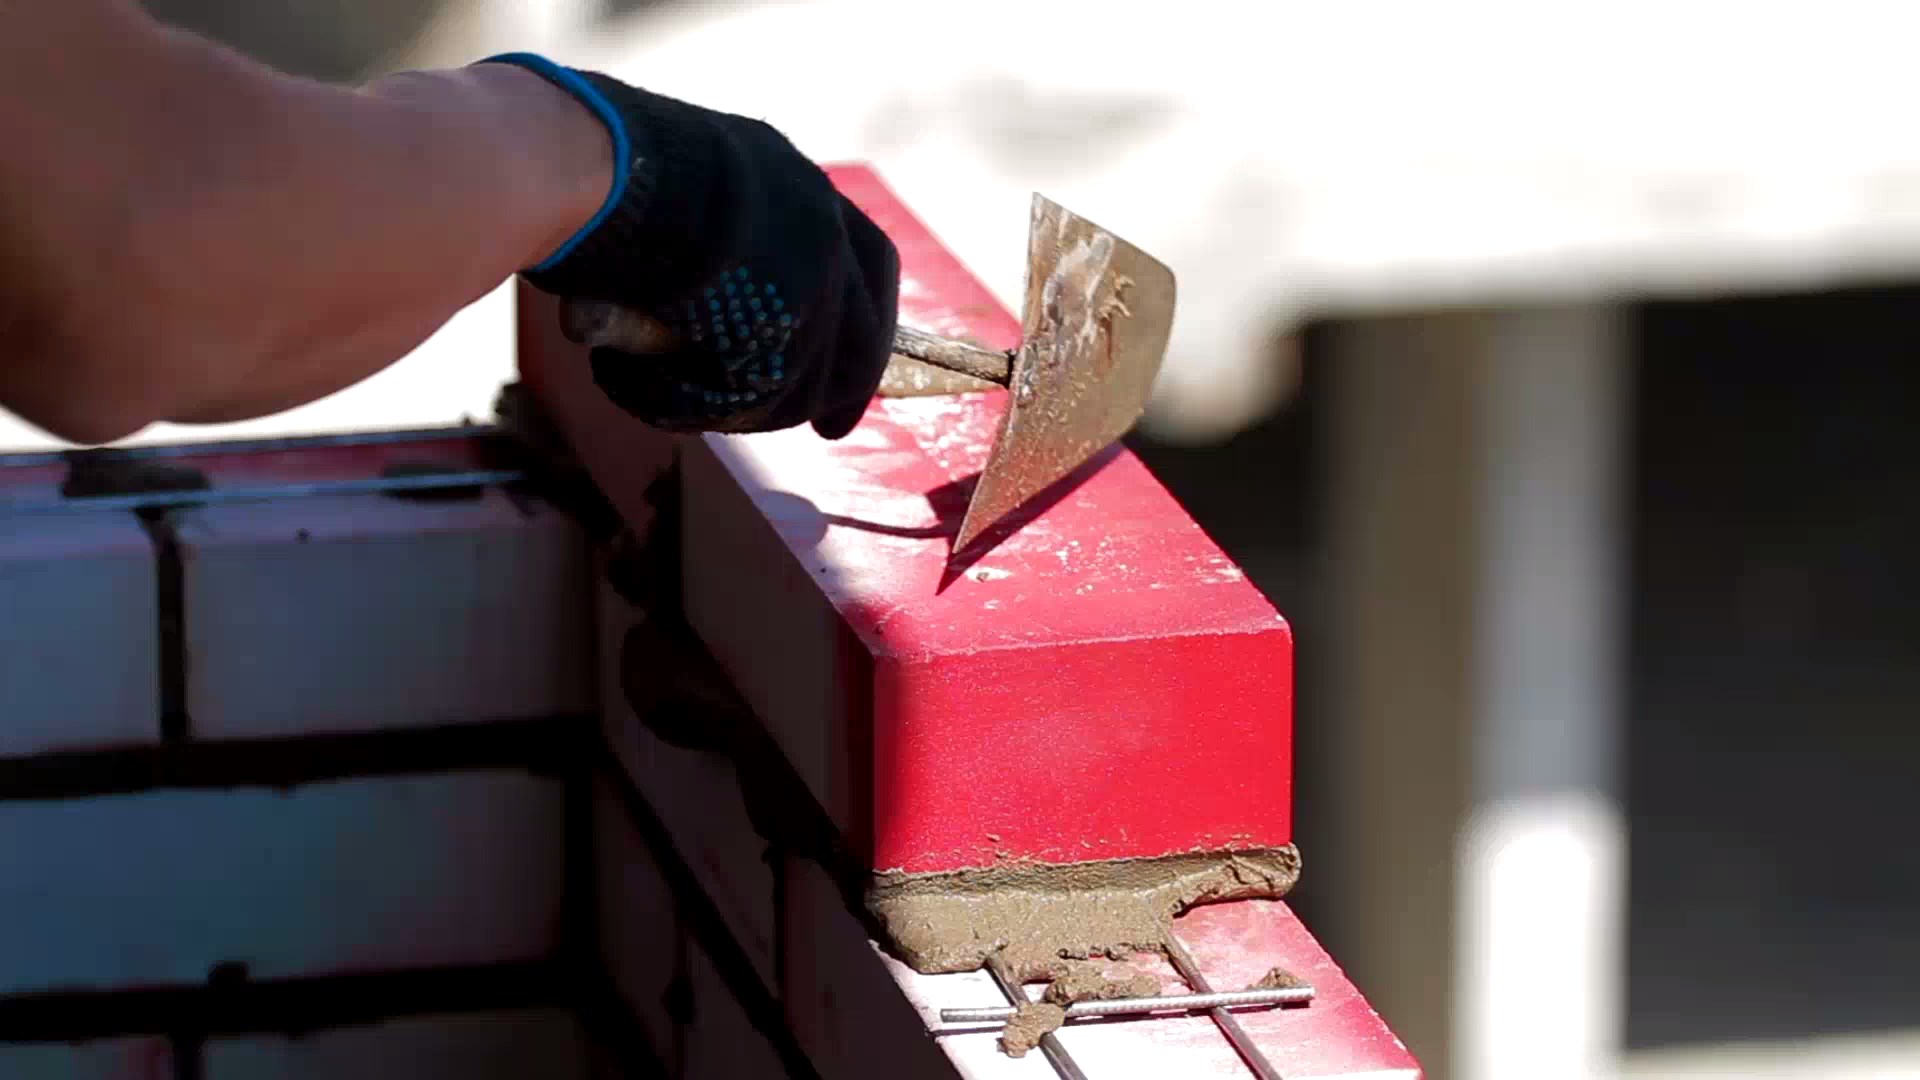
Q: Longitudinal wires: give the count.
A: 2